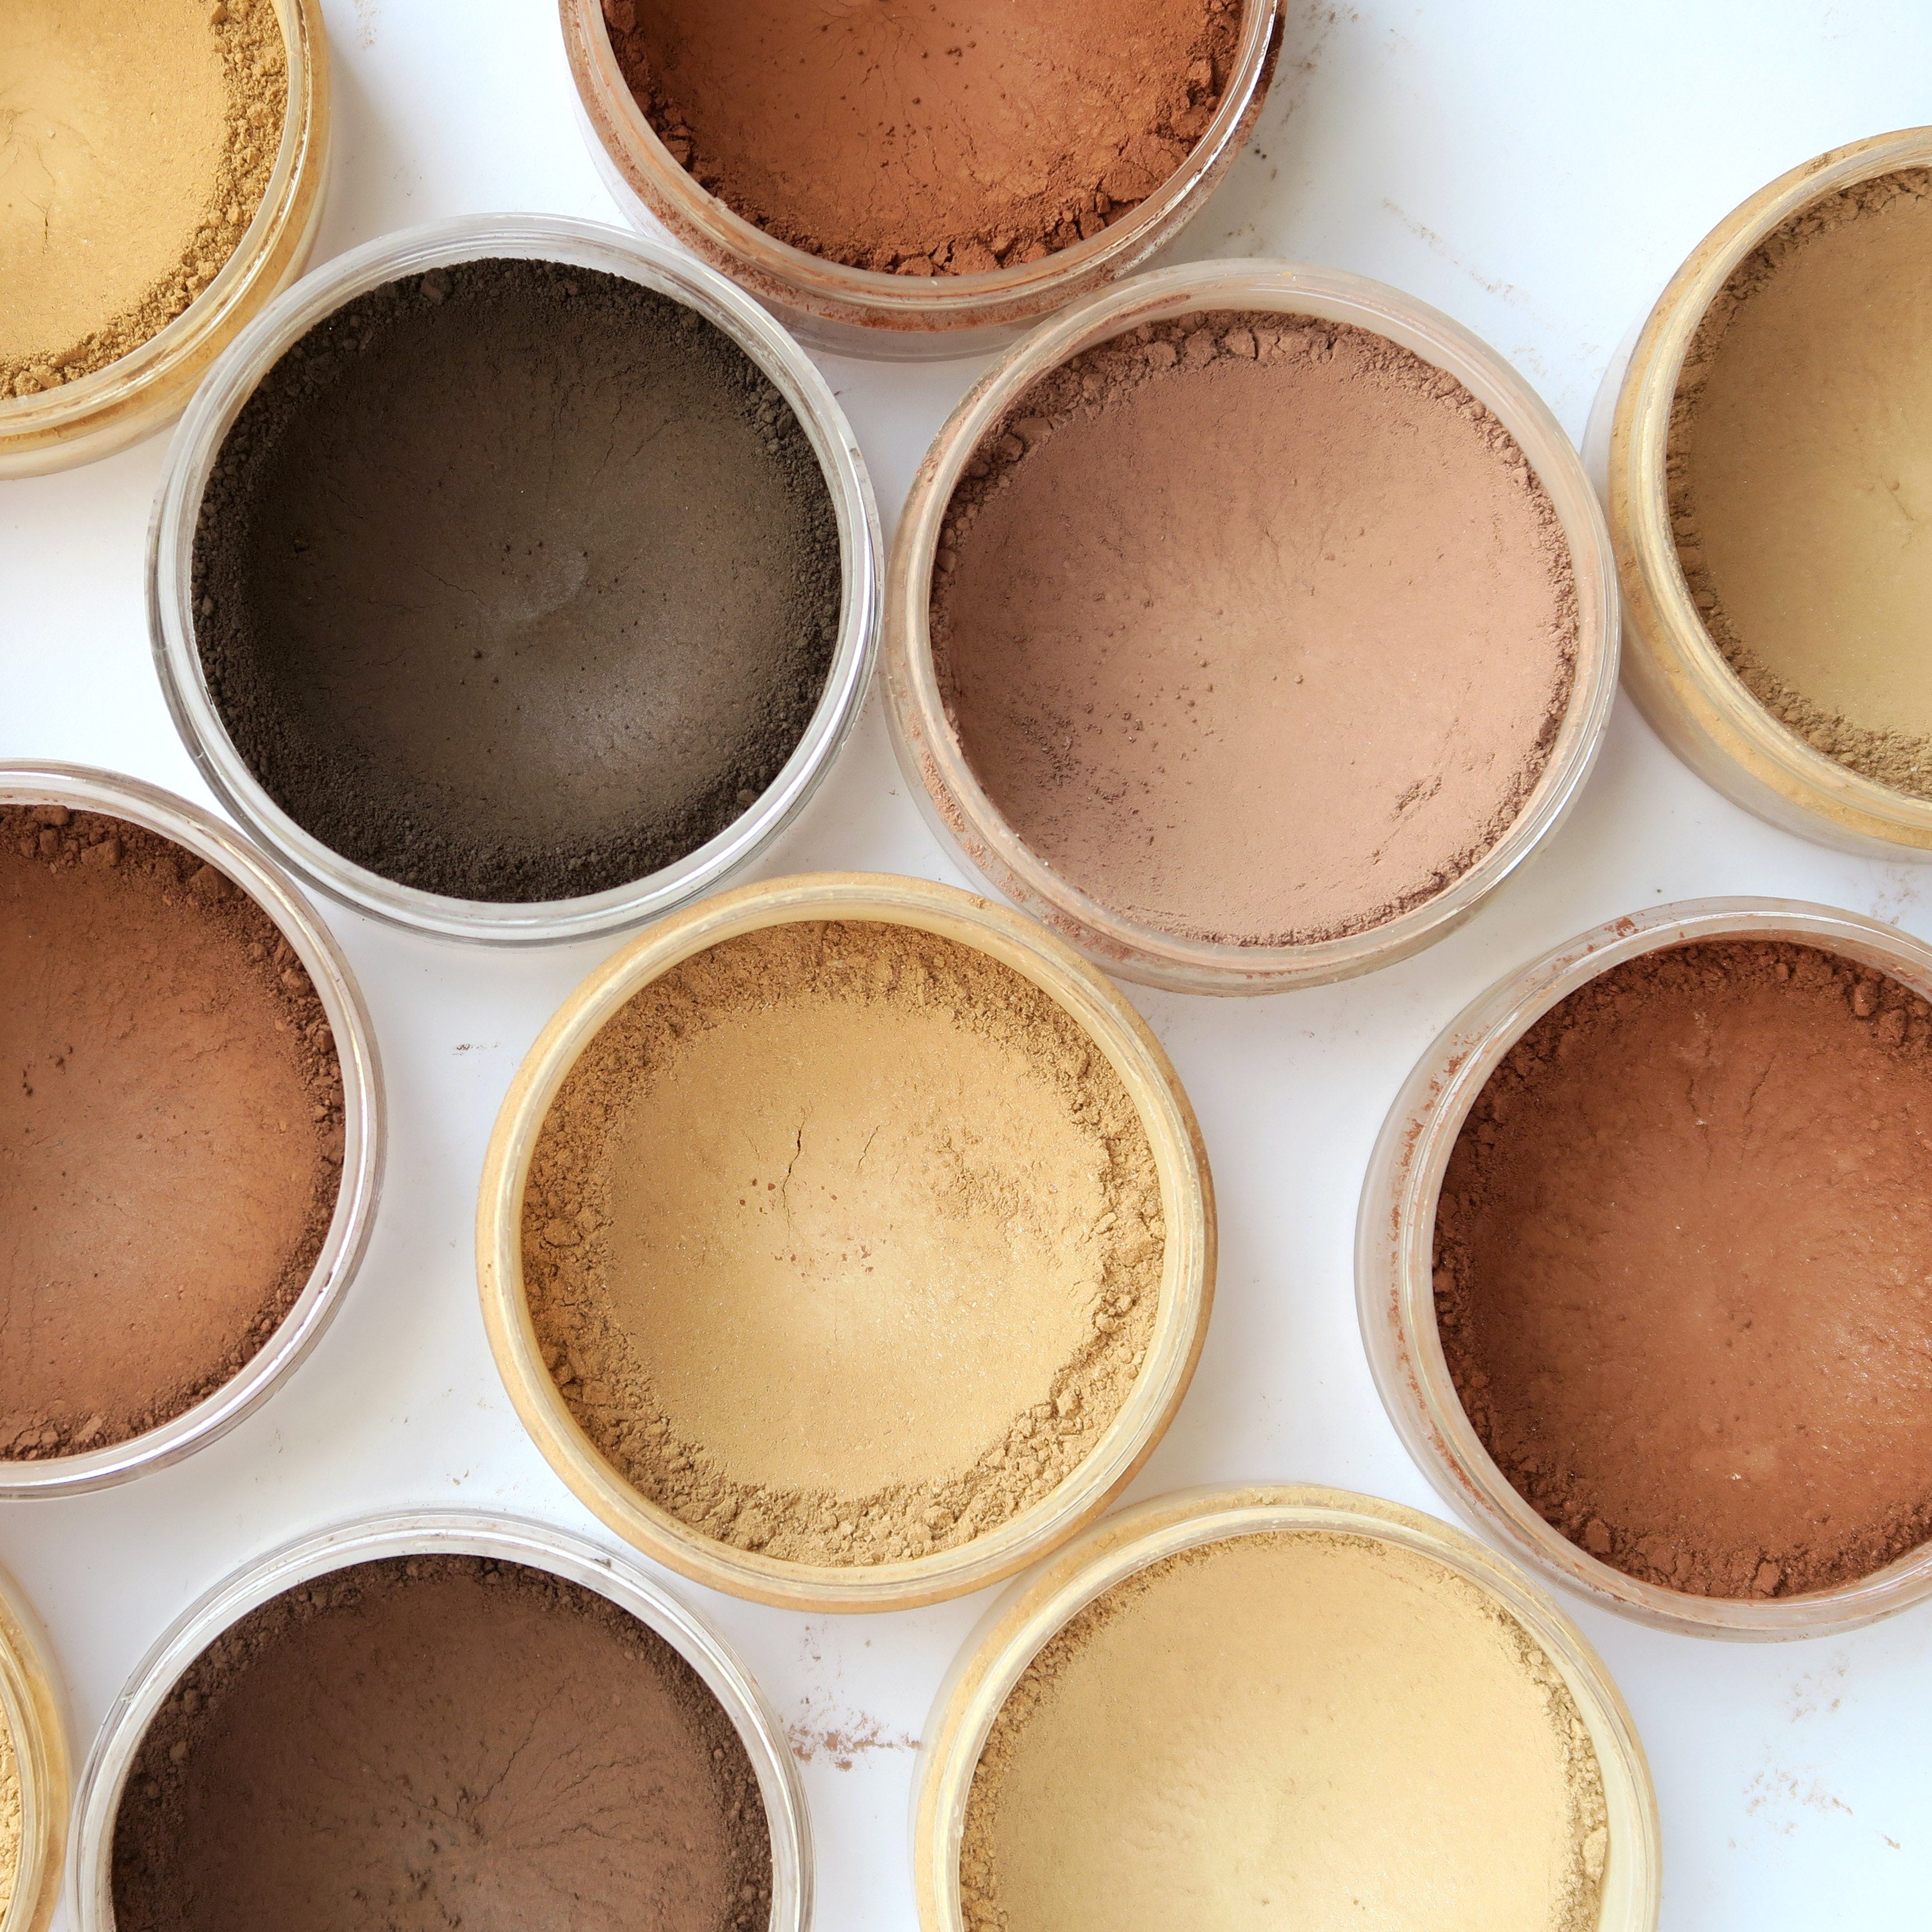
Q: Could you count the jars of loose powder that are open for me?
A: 11